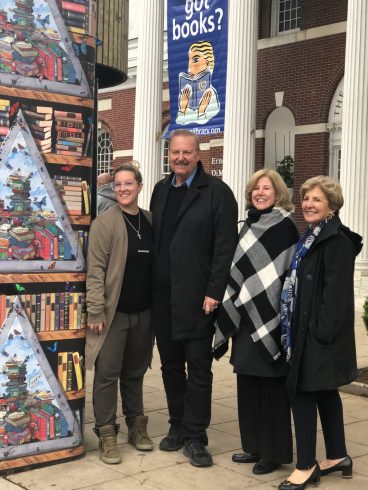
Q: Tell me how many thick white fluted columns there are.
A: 3